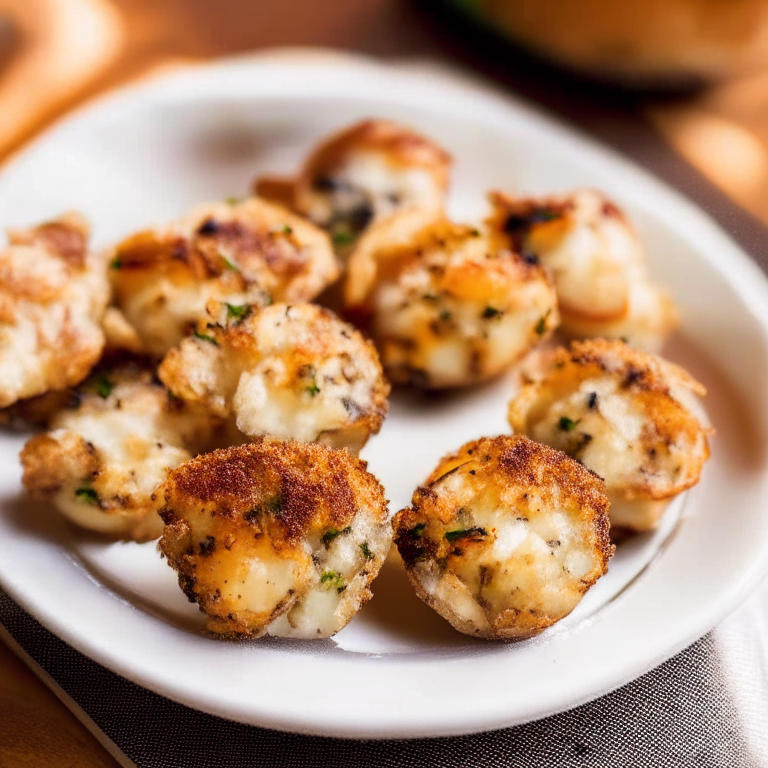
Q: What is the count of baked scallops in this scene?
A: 10